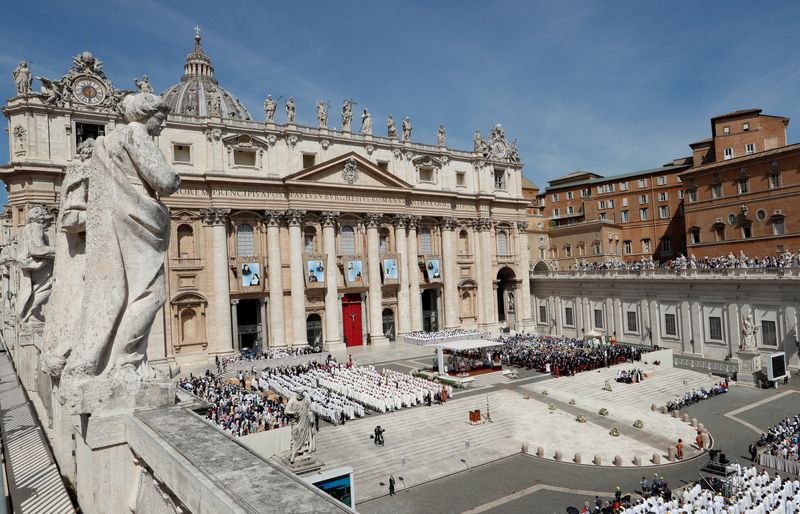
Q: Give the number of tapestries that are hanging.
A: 5